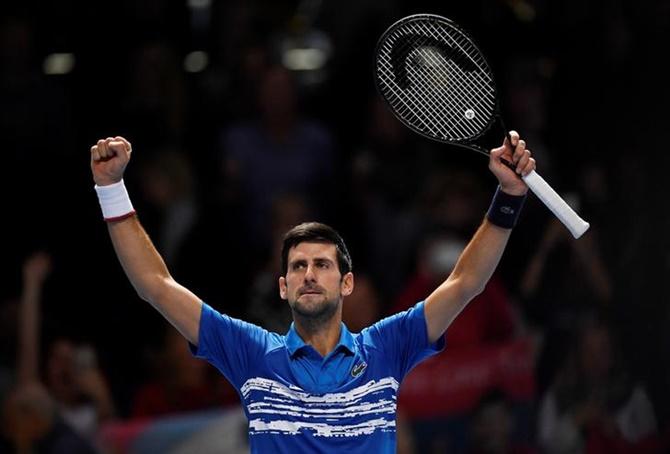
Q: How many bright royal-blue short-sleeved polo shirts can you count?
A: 1